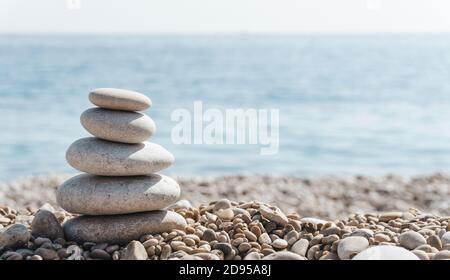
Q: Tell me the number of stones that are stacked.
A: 5